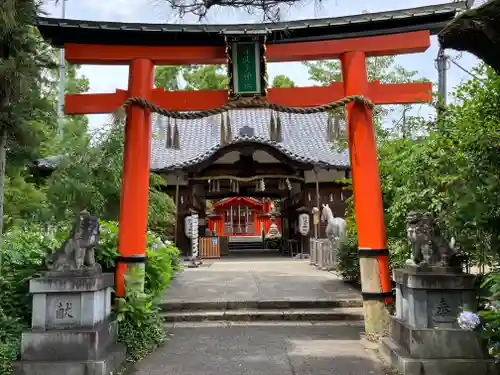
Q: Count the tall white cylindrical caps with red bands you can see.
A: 0